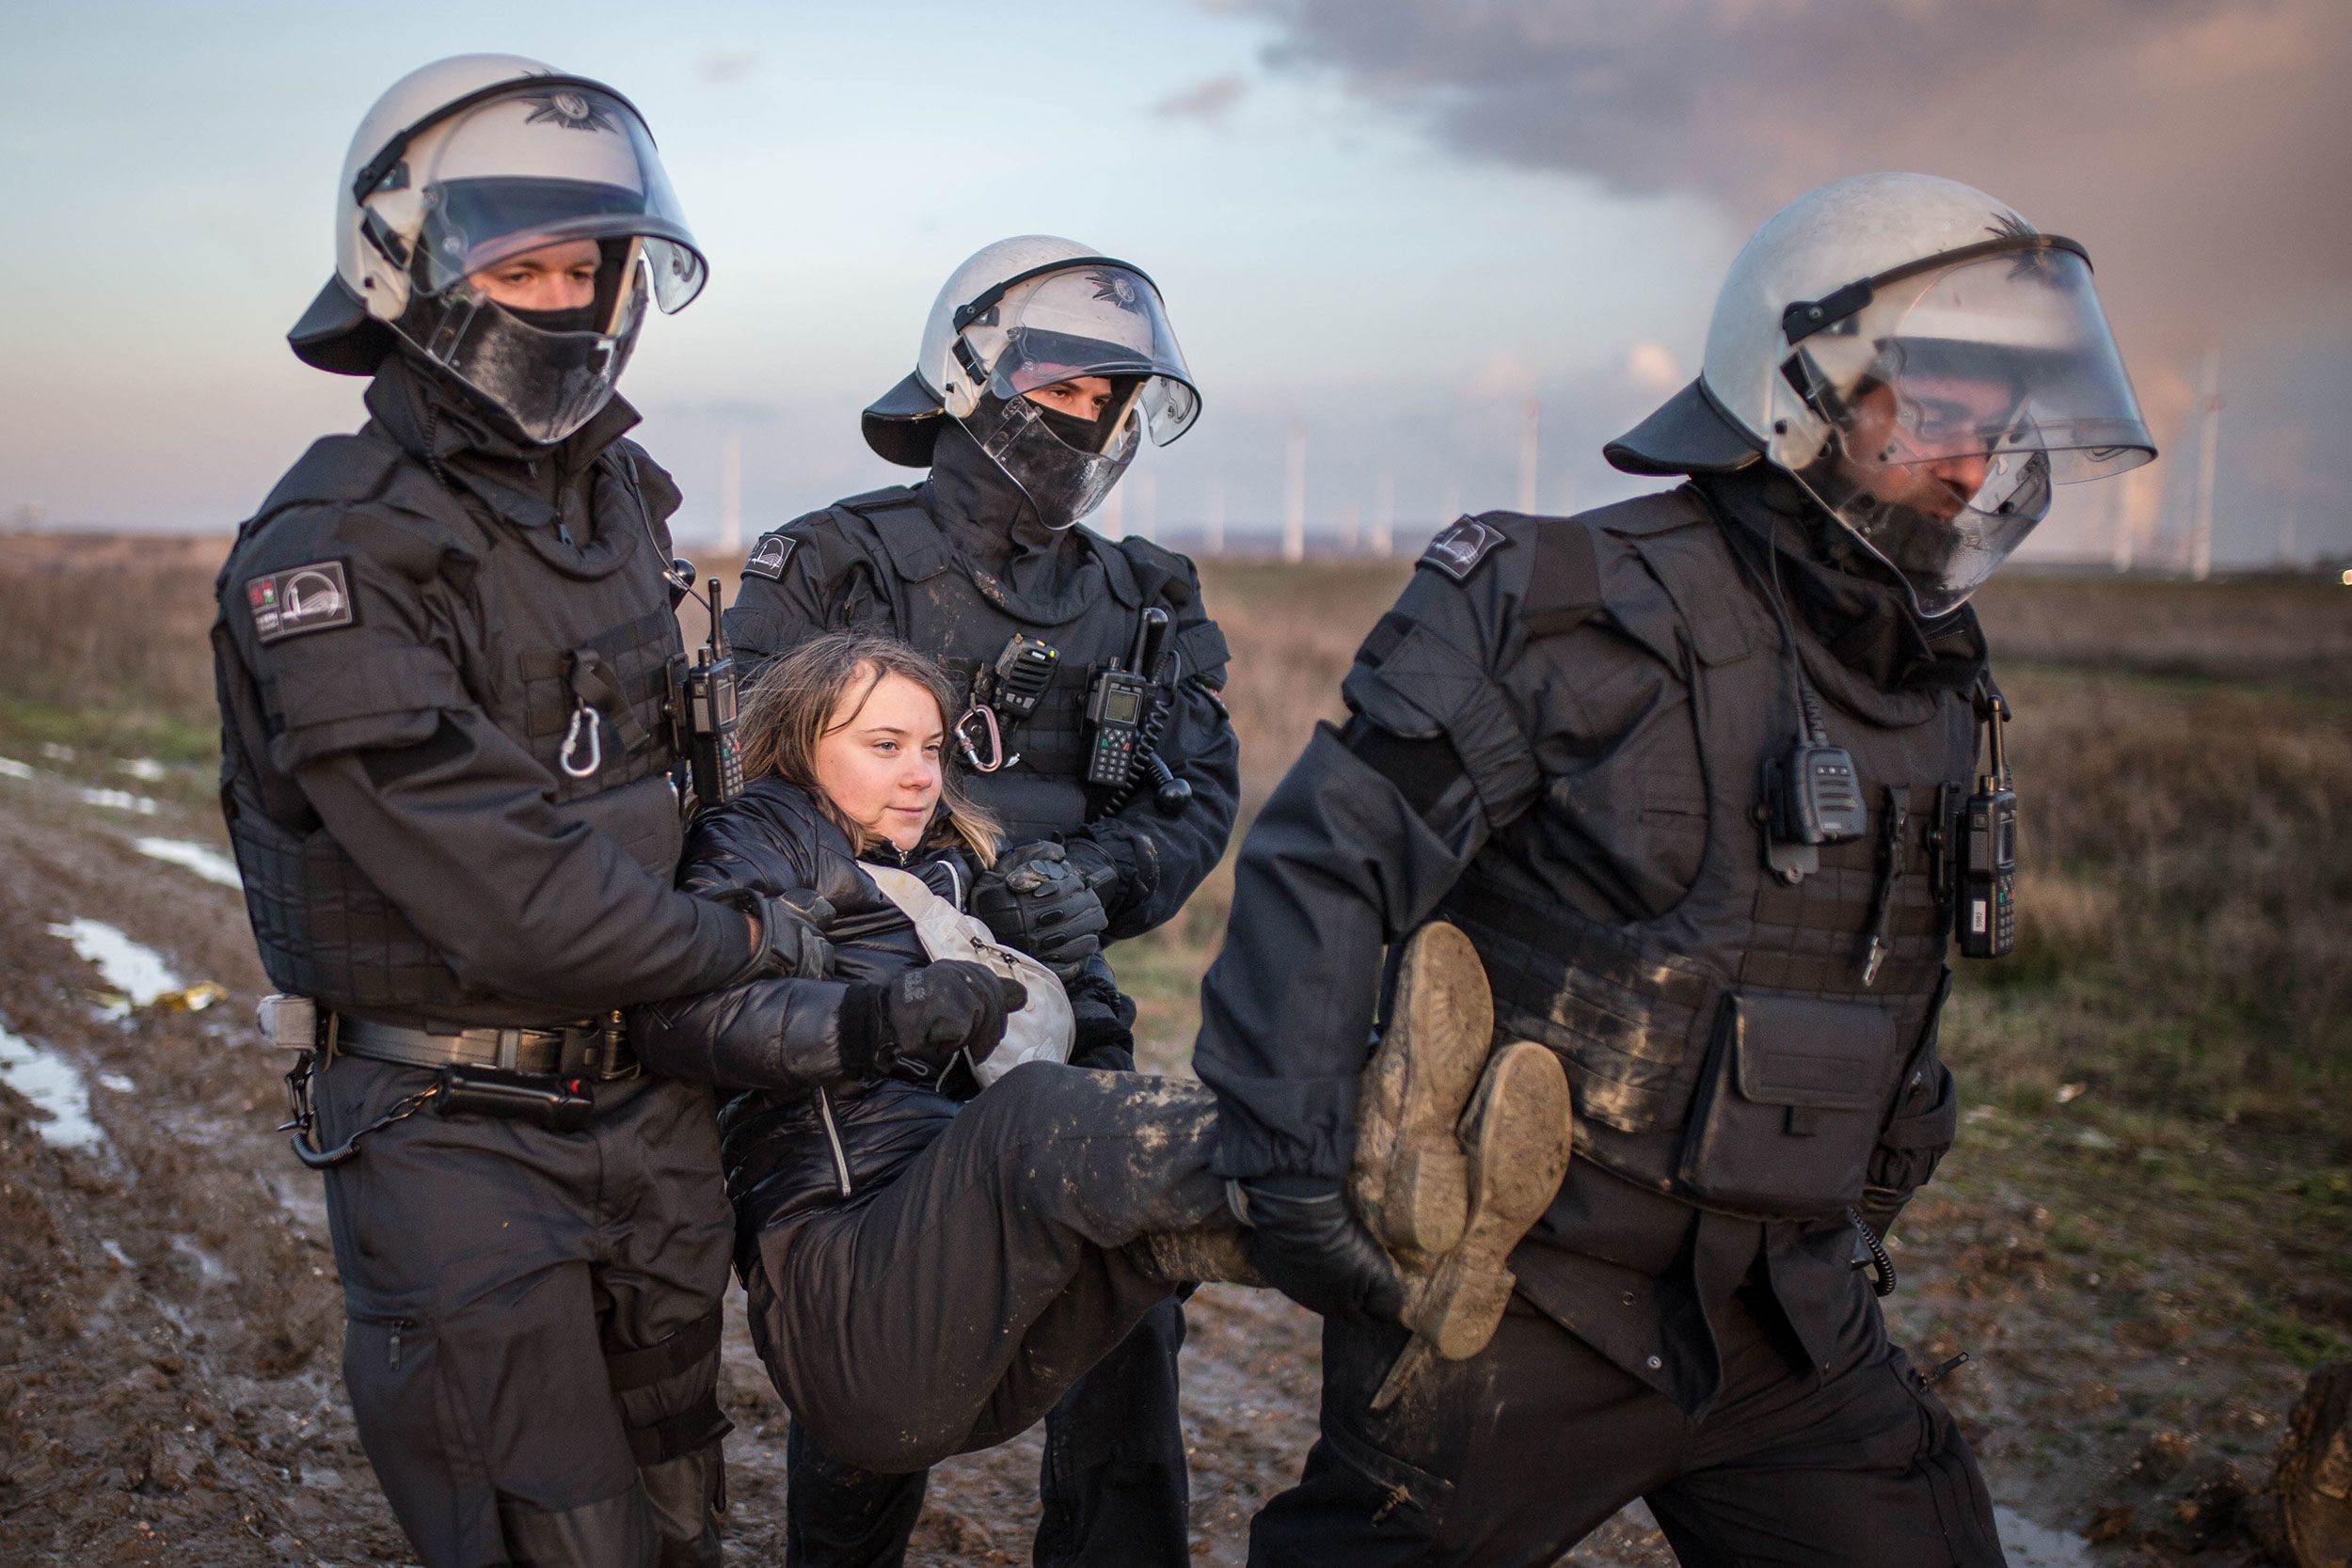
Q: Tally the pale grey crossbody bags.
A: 1